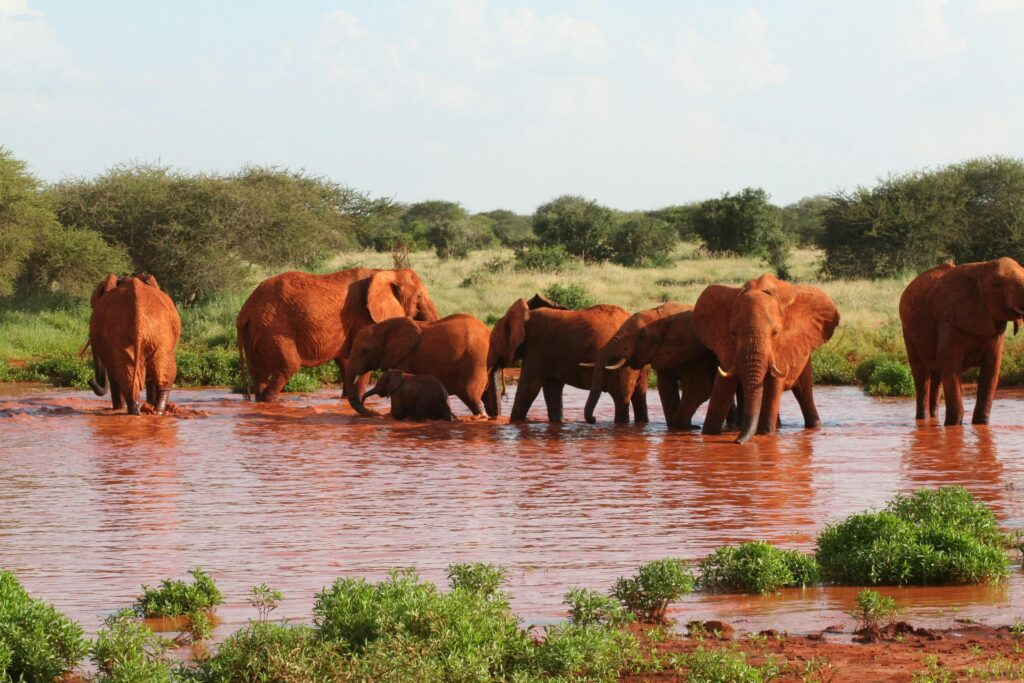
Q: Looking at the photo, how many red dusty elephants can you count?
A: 8